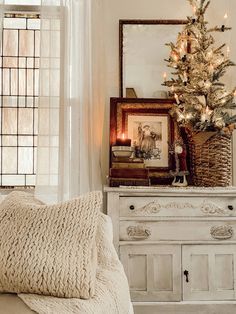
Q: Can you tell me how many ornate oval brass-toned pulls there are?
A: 2